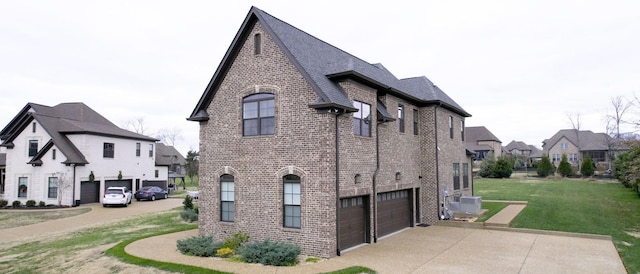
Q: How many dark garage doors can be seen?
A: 5